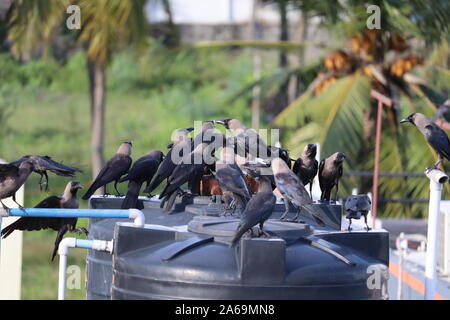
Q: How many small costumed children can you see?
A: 0